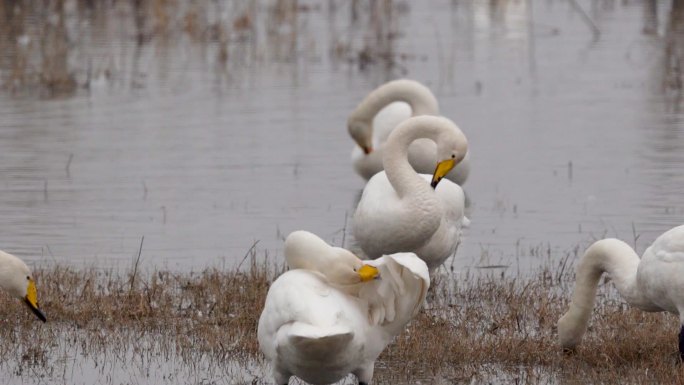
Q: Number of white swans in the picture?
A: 5